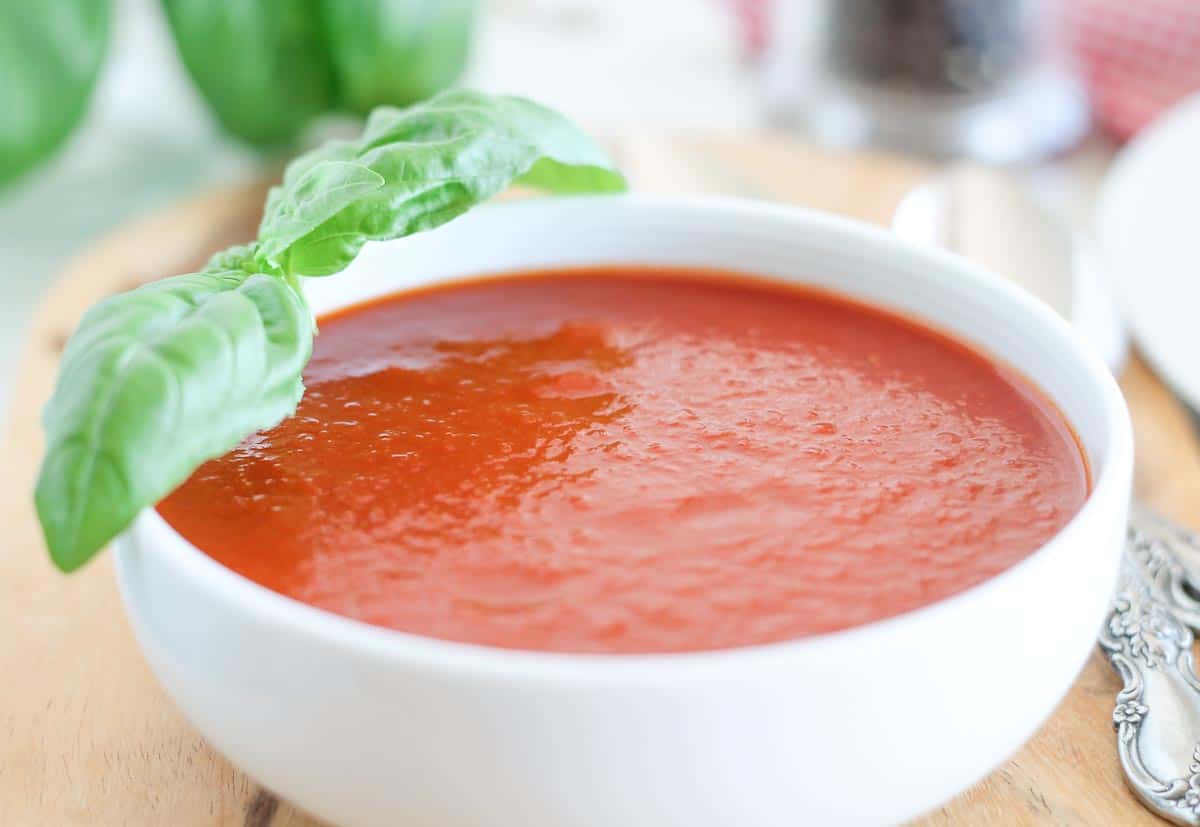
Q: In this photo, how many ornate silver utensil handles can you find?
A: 2